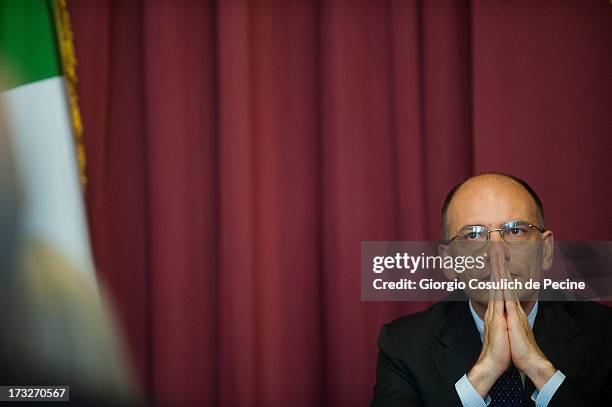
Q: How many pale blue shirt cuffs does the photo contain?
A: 2